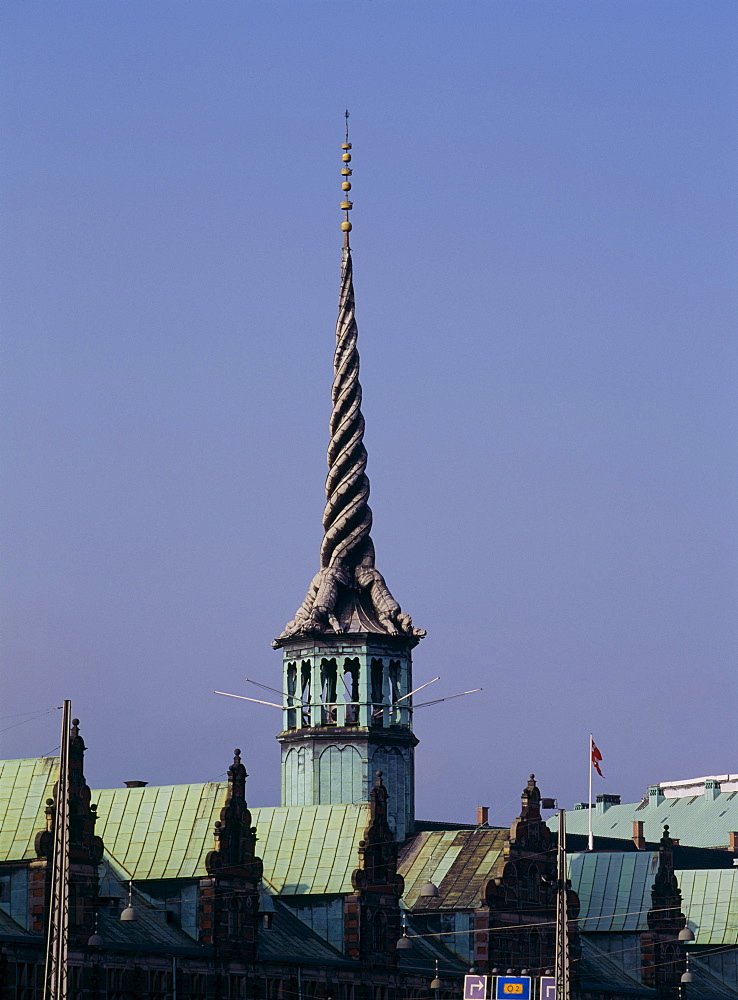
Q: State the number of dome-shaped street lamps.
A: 7